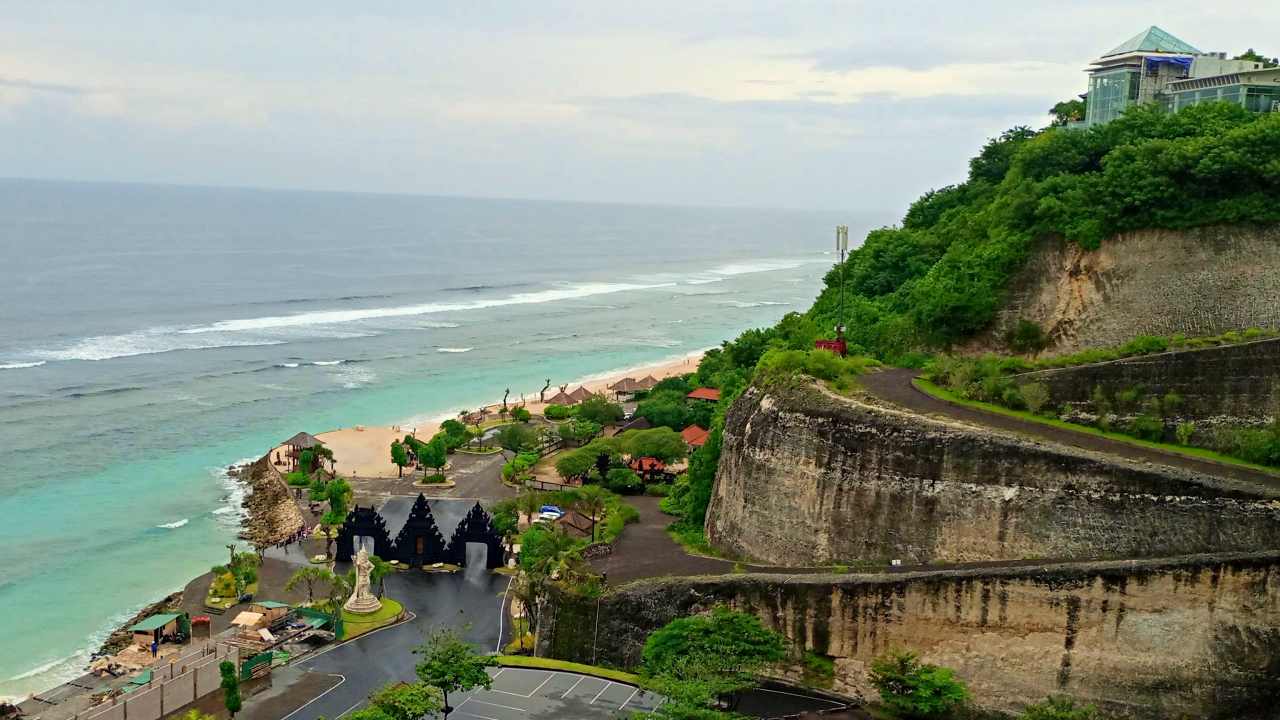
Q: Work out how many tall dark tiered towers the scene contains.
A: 3